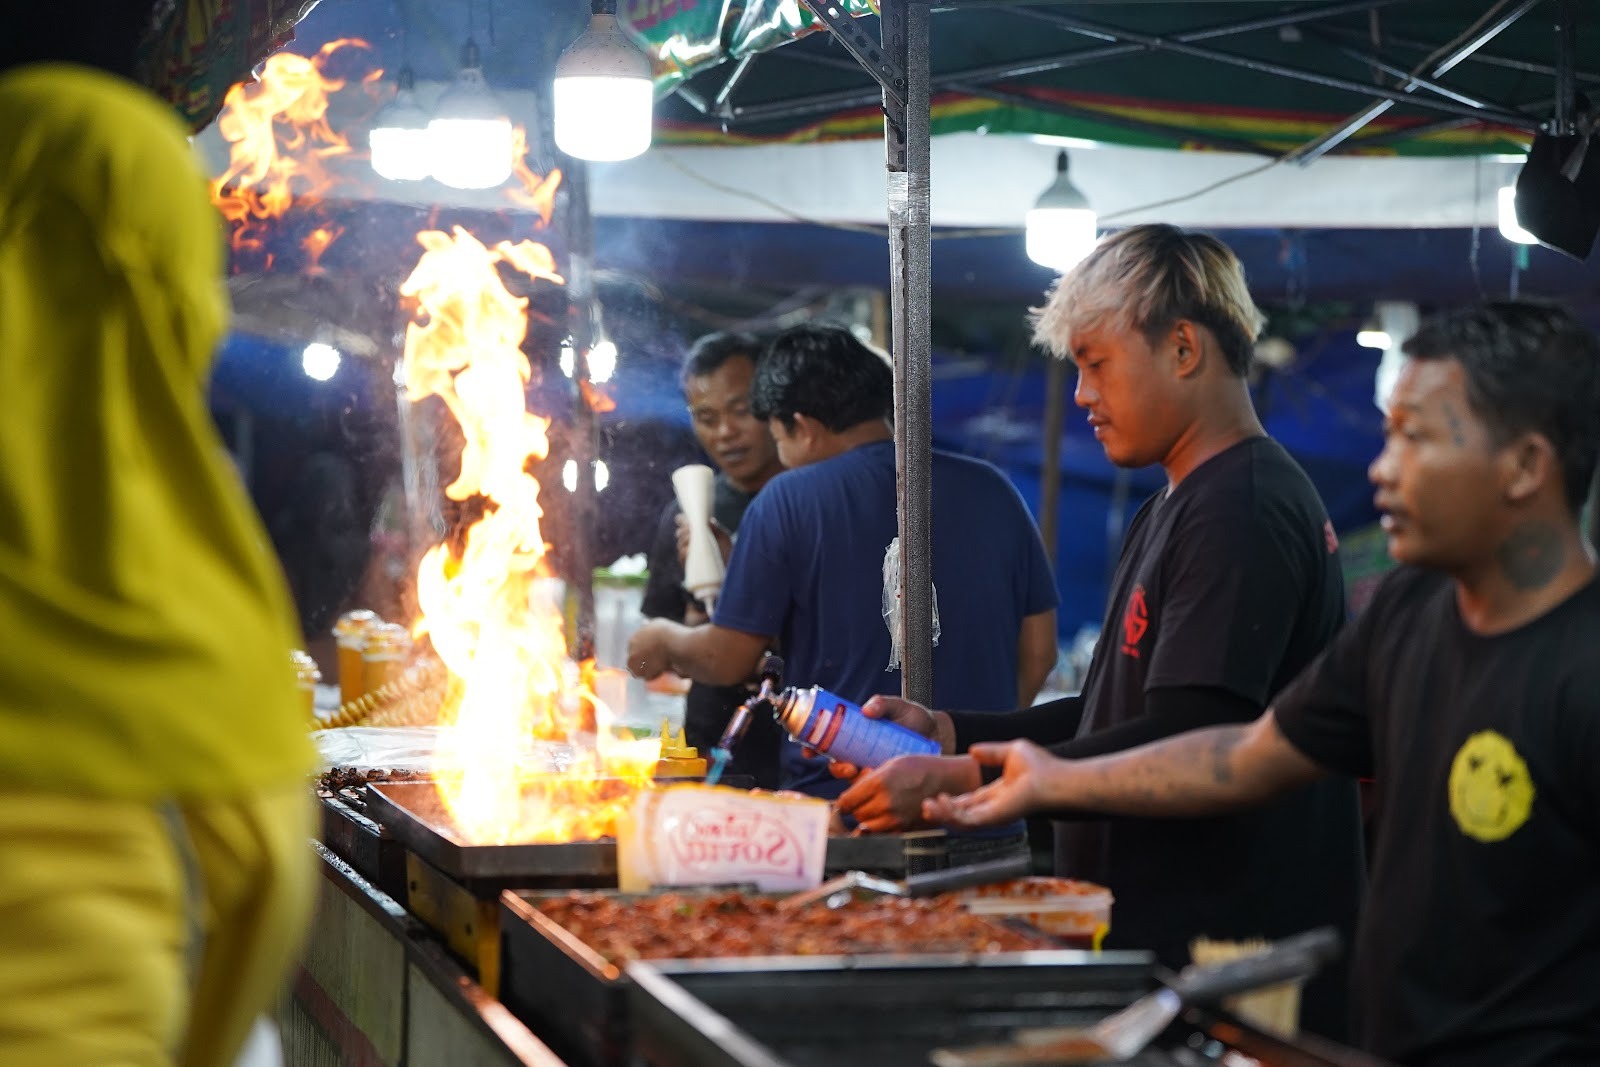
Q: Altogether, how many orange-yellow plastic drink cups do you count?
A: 3